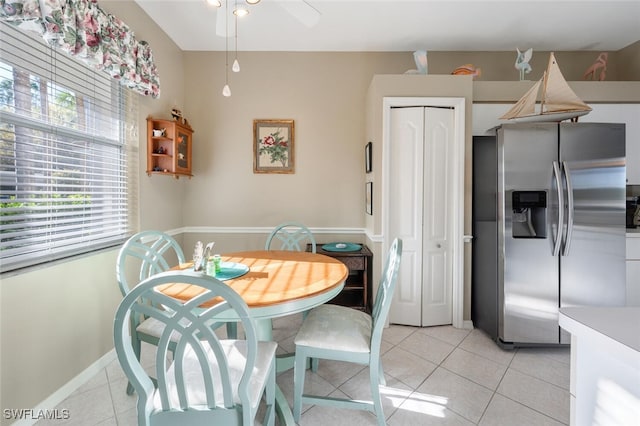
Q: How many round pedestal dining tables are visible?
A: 1